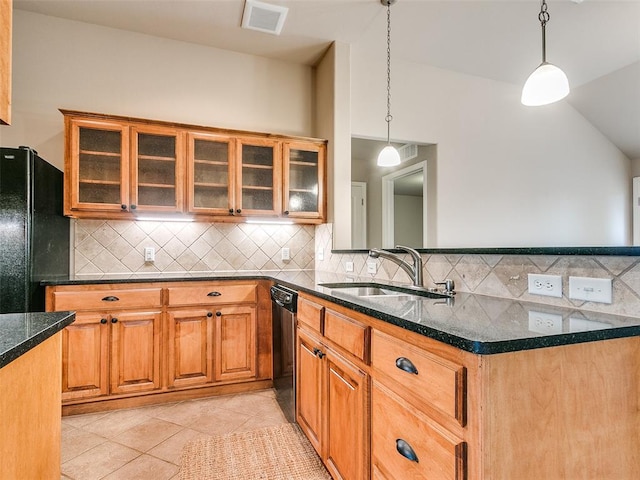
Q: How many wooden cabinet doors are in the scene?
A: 11